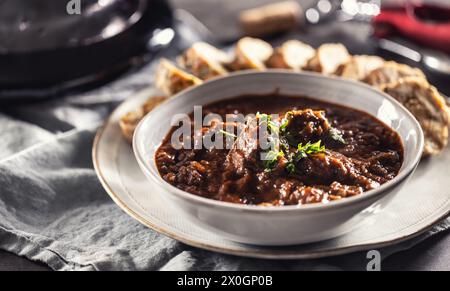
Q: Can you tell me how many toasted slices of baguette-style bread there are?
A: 9